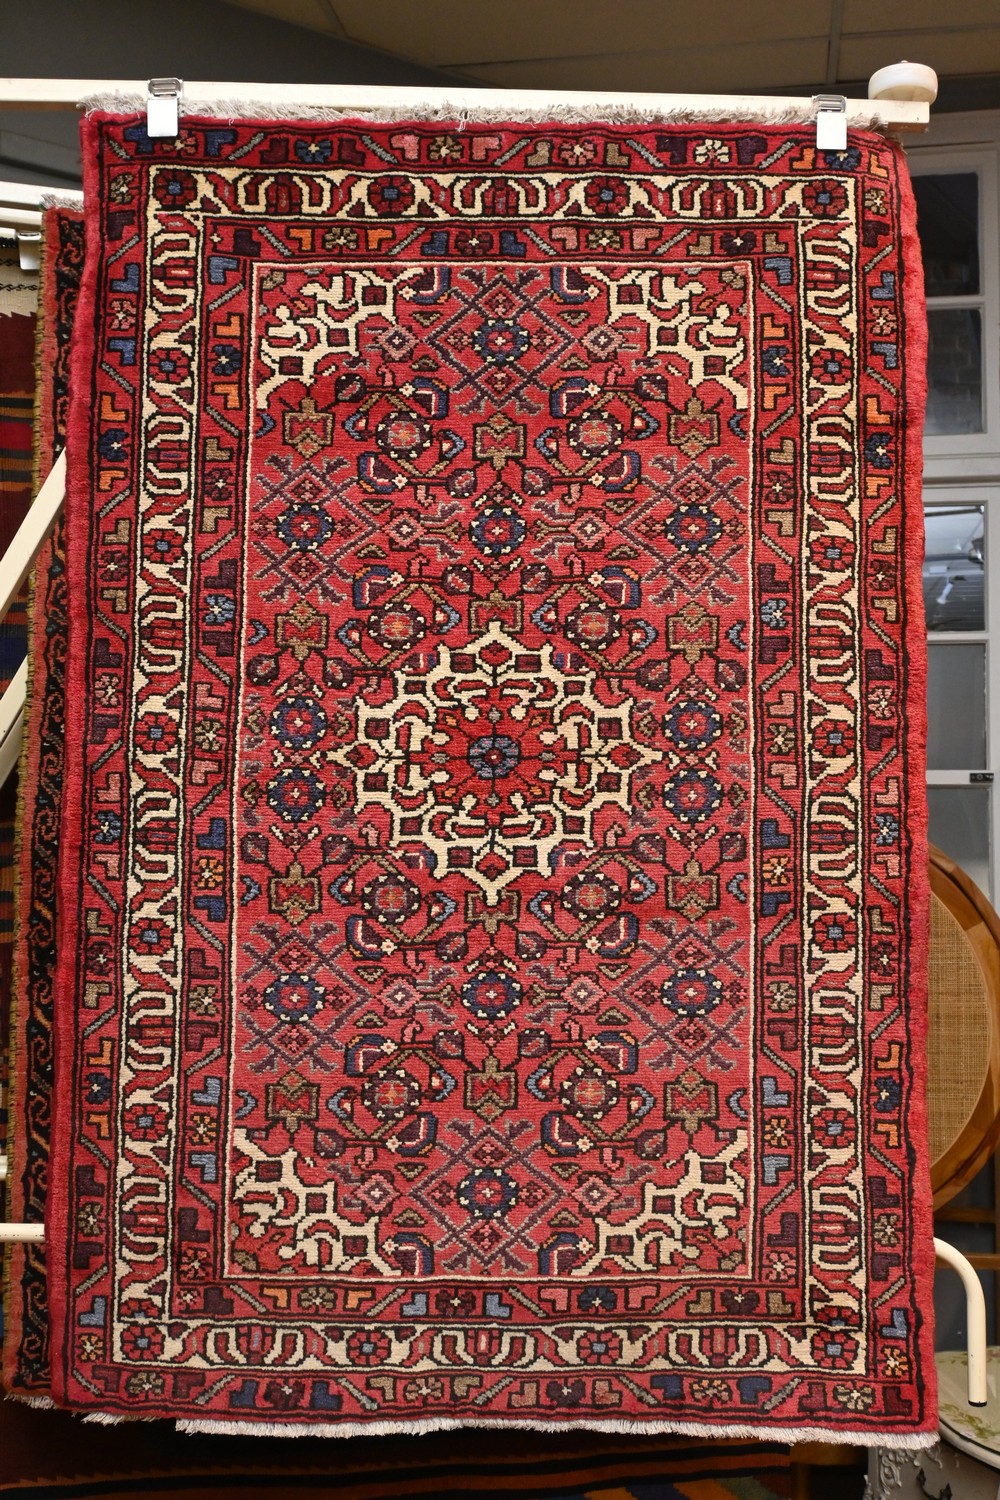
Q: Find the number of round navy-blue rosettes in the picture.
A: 12